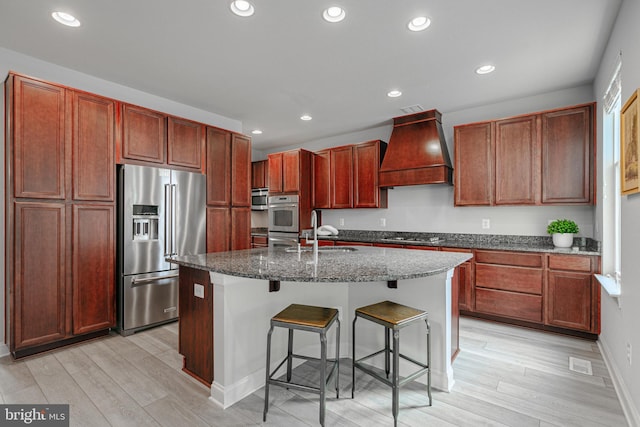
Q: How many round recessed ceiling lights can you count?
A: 8